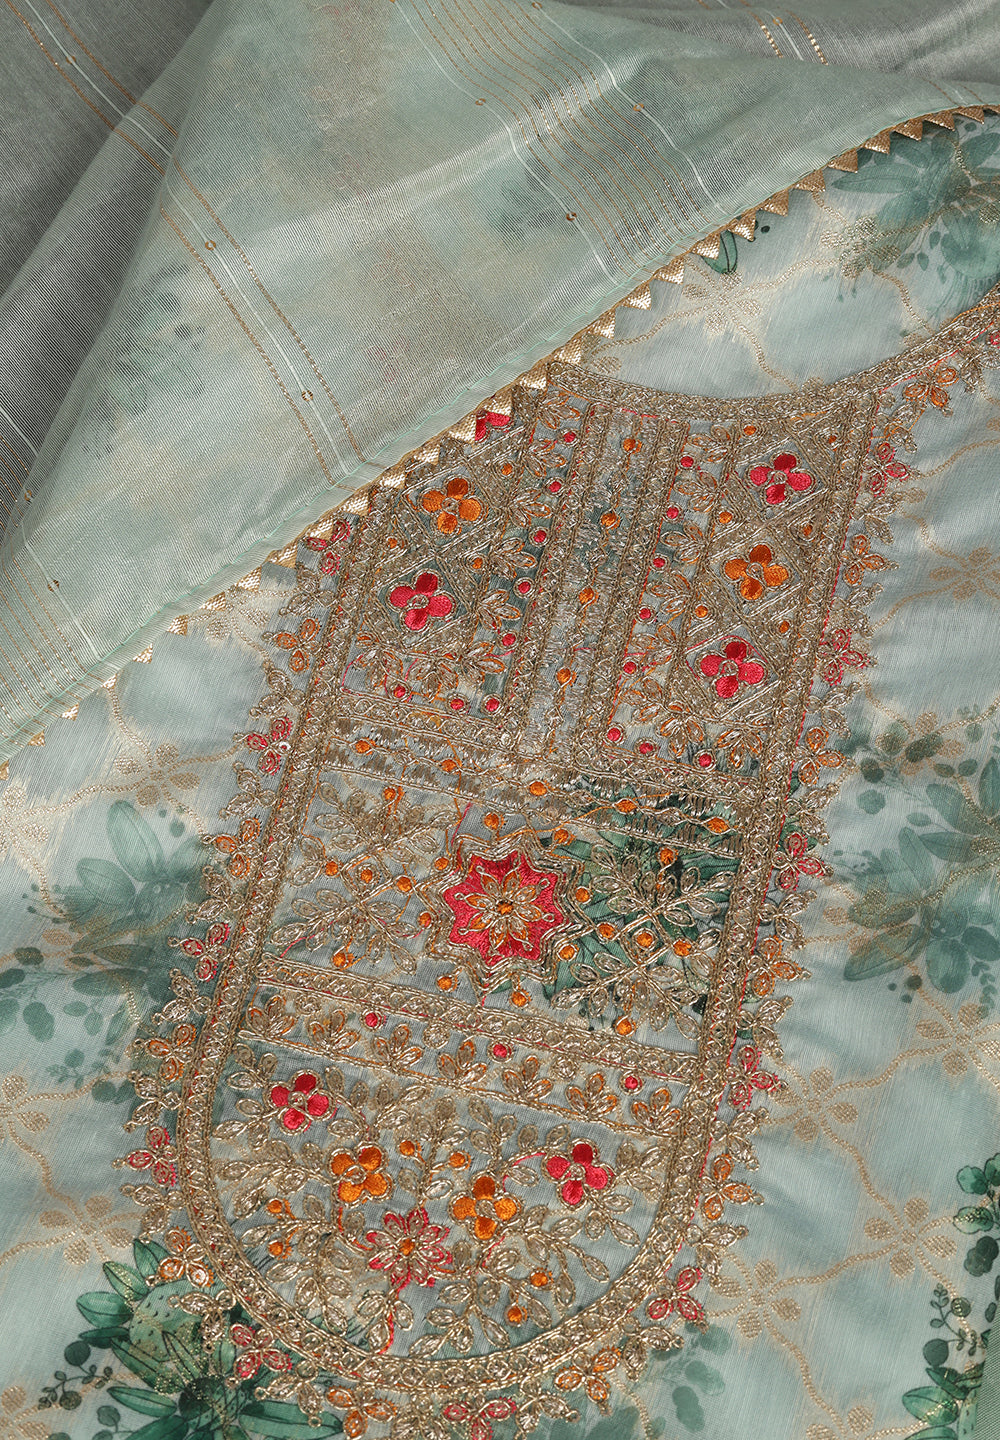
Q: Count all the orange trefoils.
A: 11